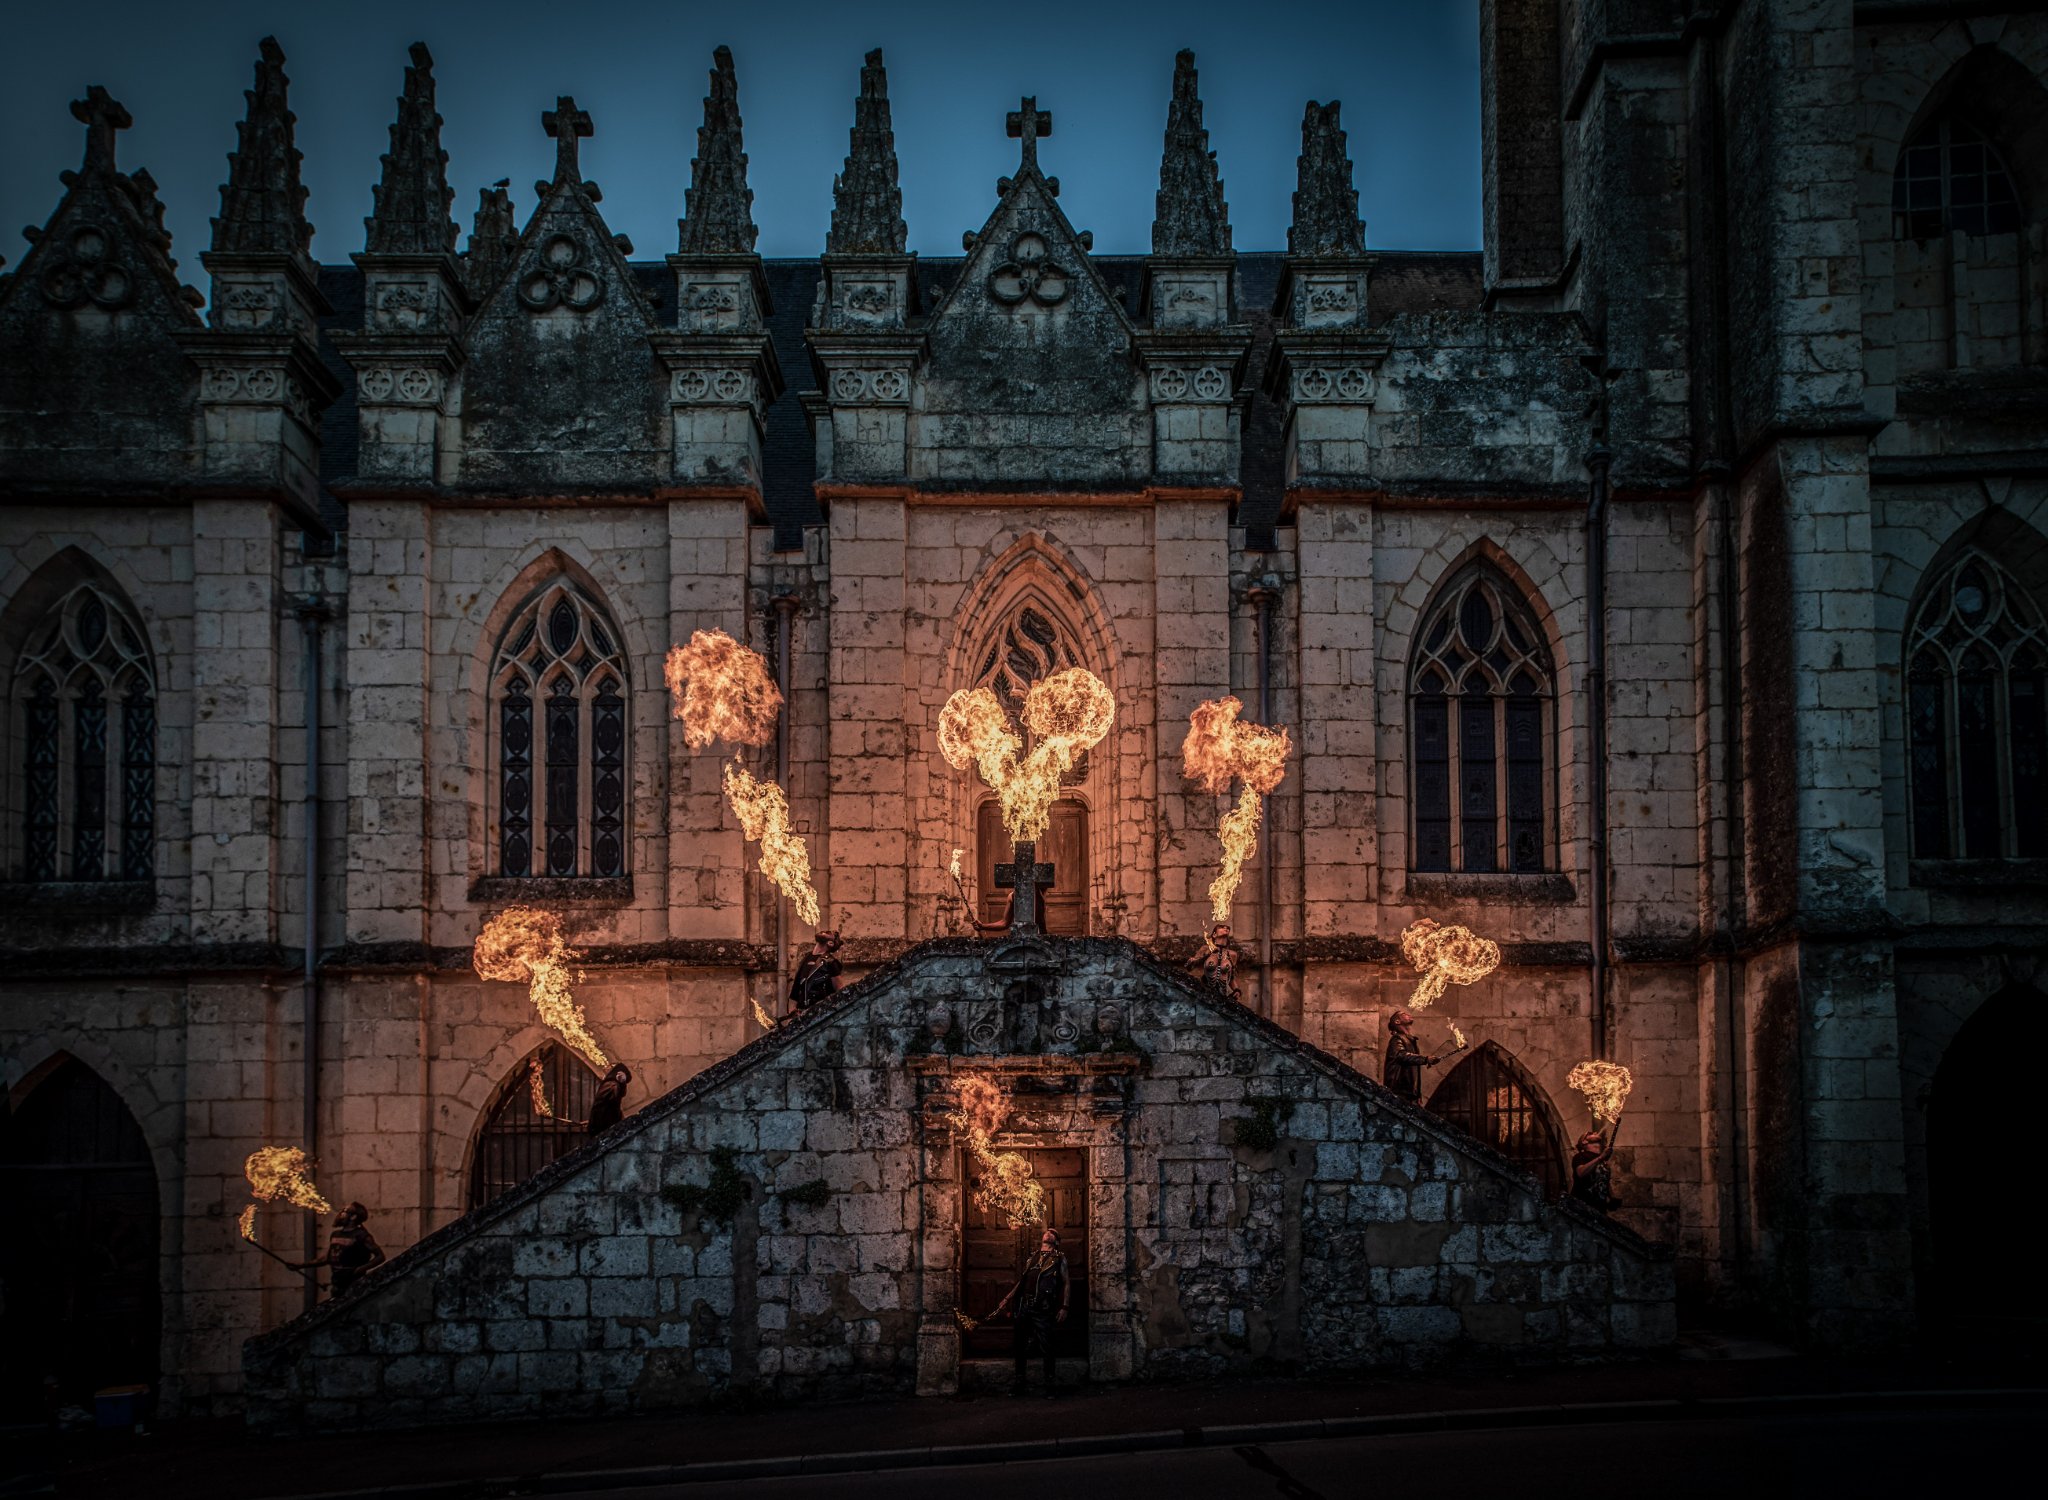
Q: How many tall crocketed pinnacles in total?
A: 6